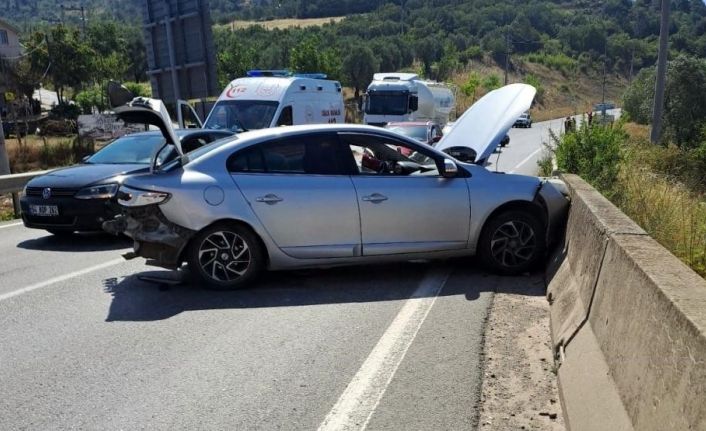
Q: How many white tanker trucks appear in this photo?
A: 1